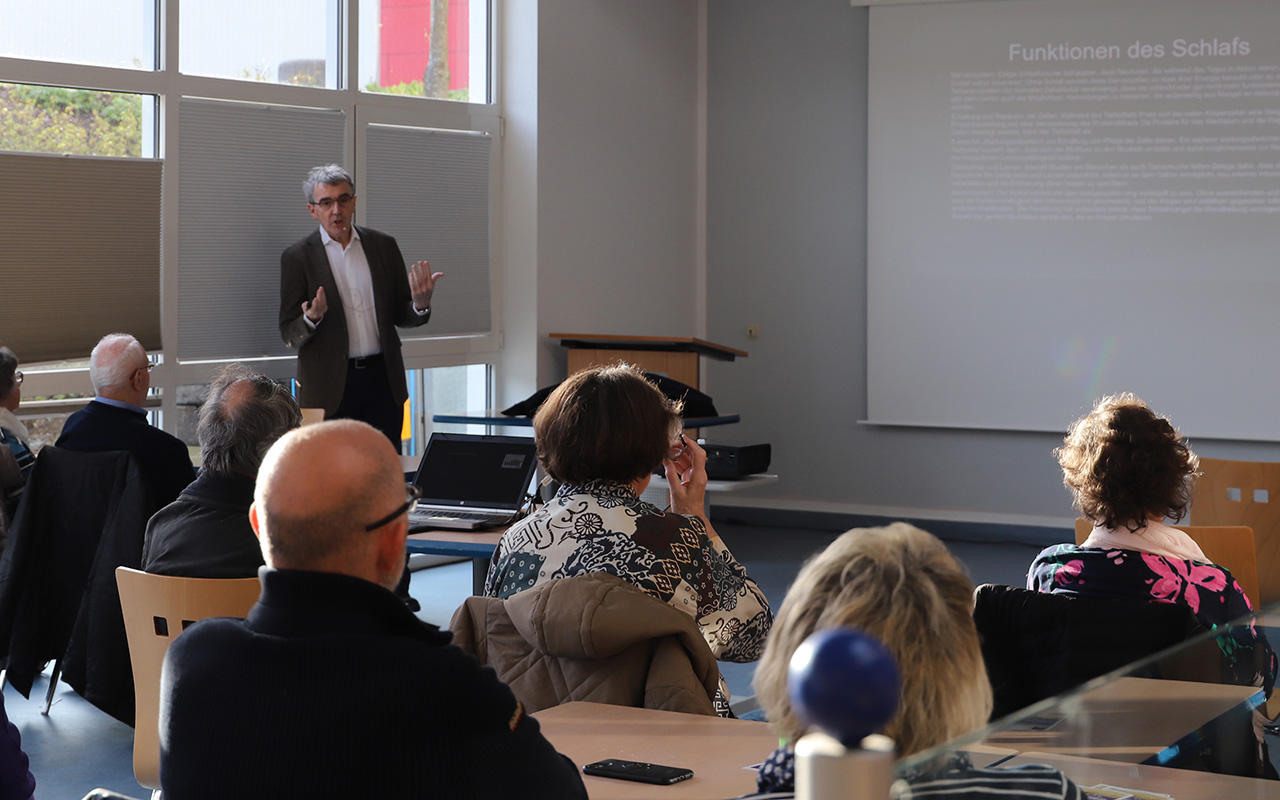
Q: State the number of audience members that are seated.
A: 7